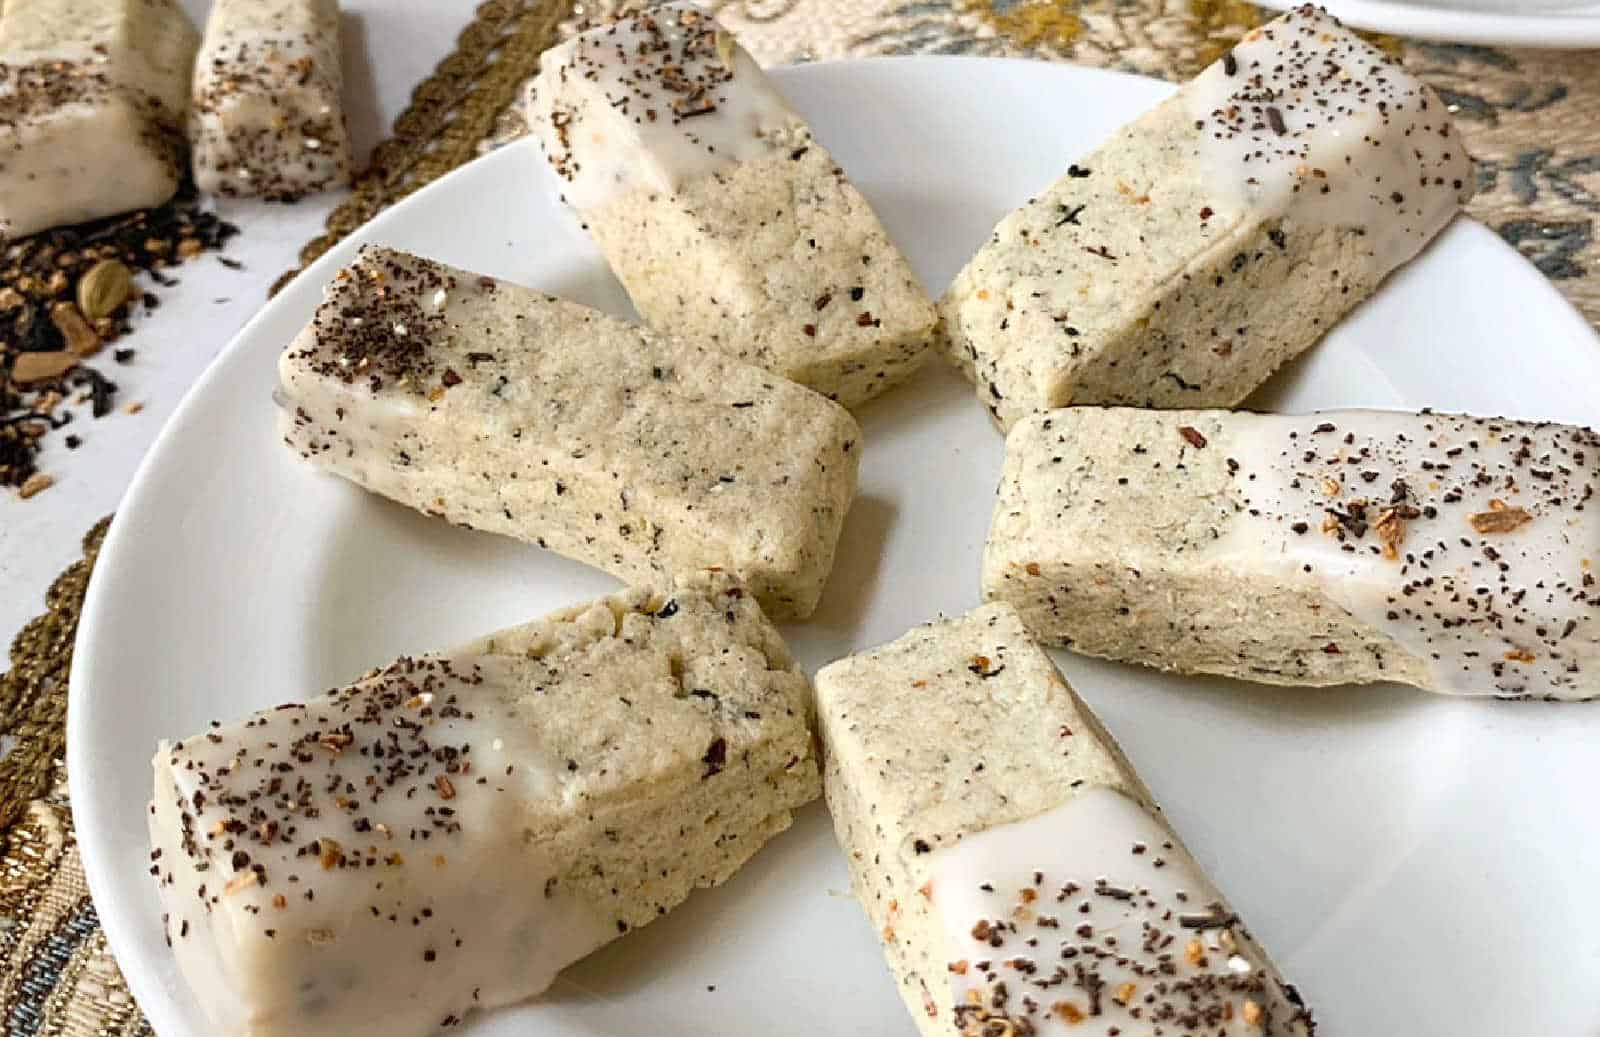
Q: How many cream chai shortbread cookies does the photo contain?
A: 8